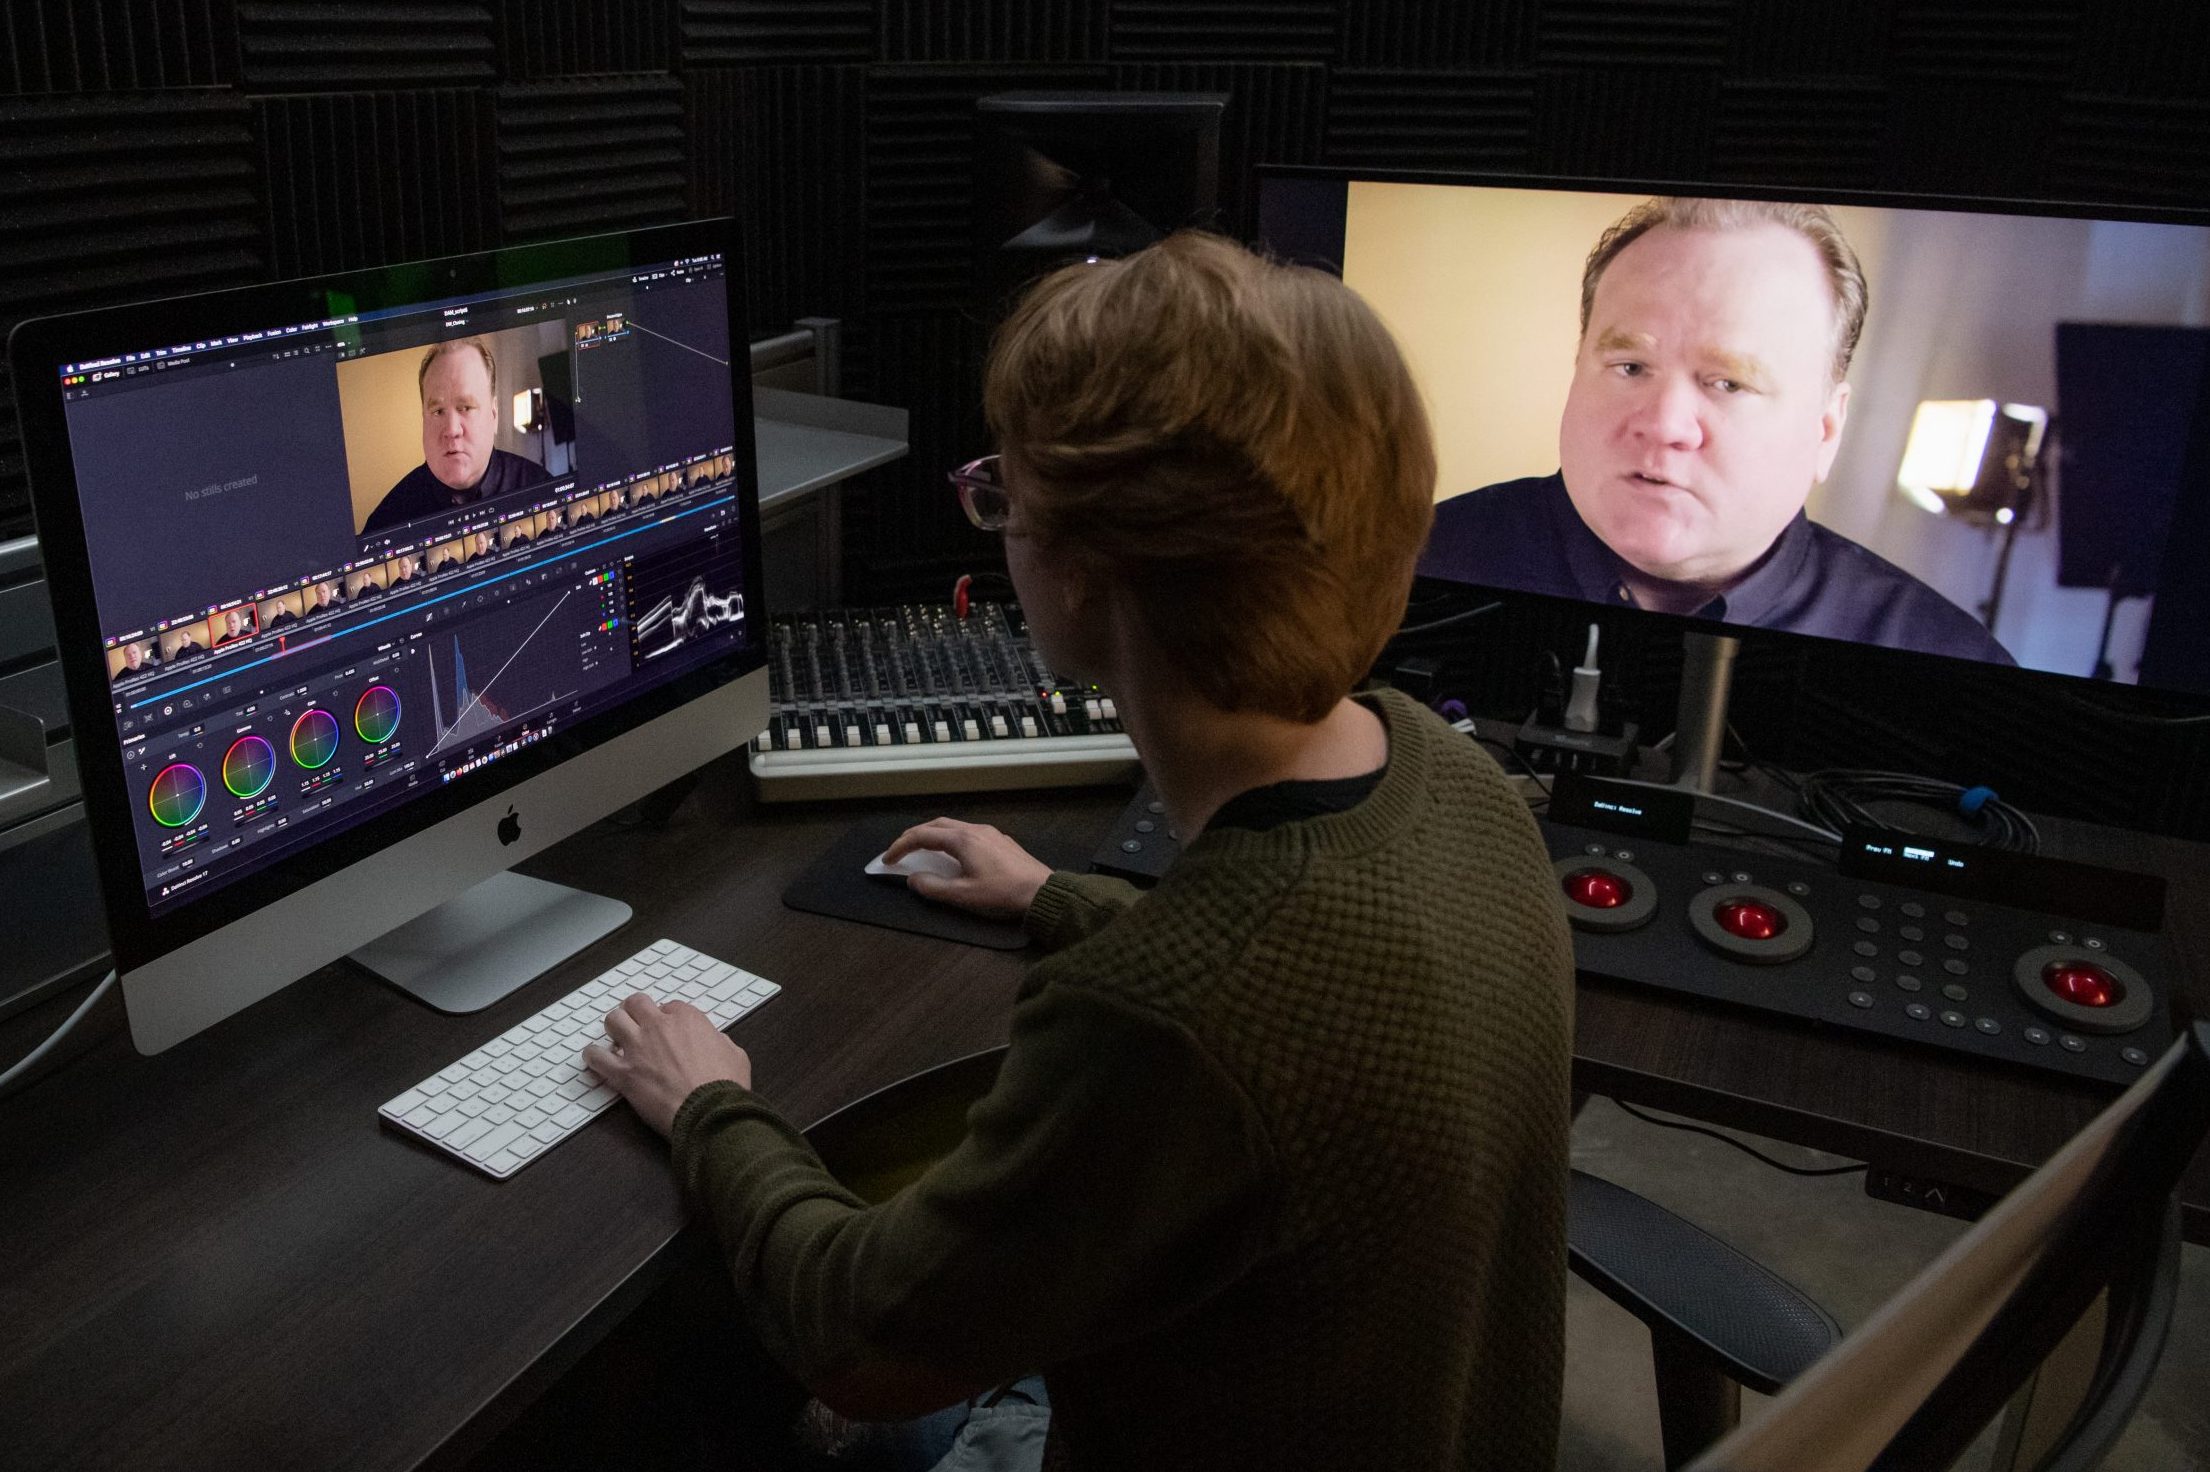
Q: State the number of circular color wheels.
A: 4